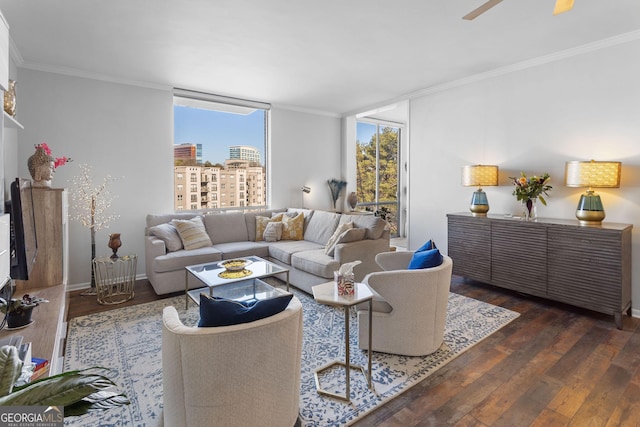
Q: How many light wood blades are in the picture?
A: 2